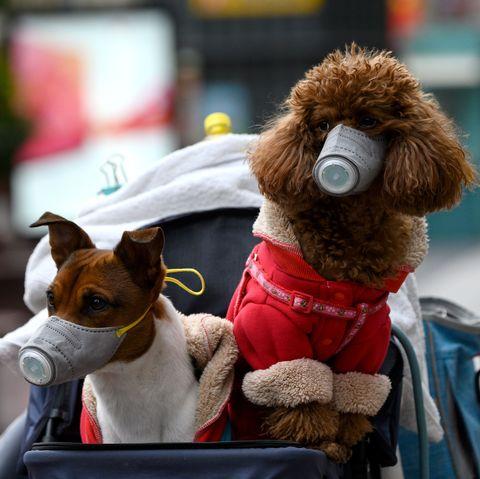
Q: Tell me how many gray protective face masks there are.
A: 2